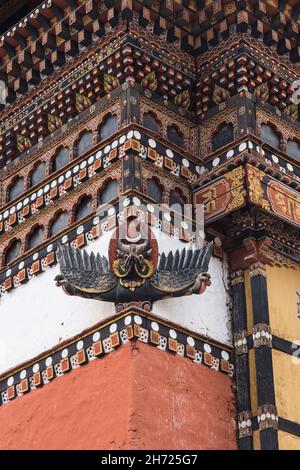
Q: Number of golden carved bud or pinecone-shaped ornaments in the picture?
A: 9